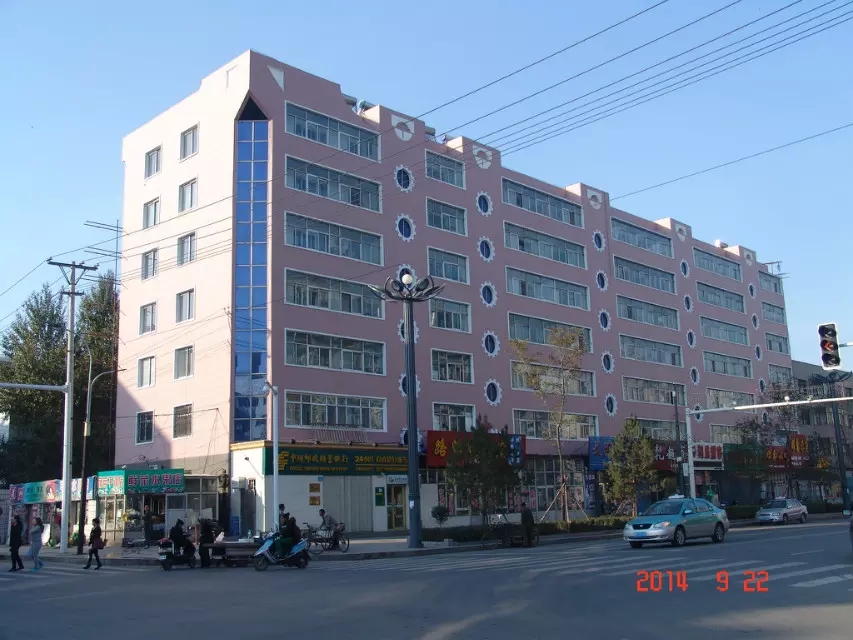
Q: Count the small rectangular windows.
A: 12